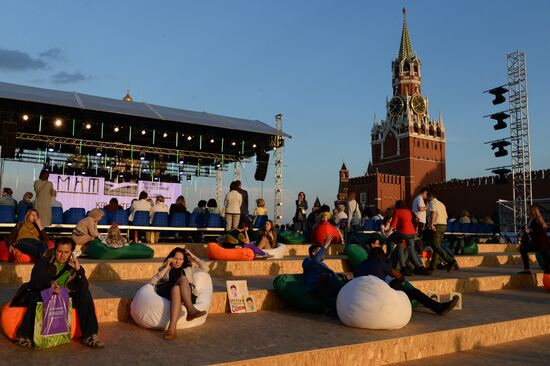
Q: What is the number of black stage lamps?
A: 4